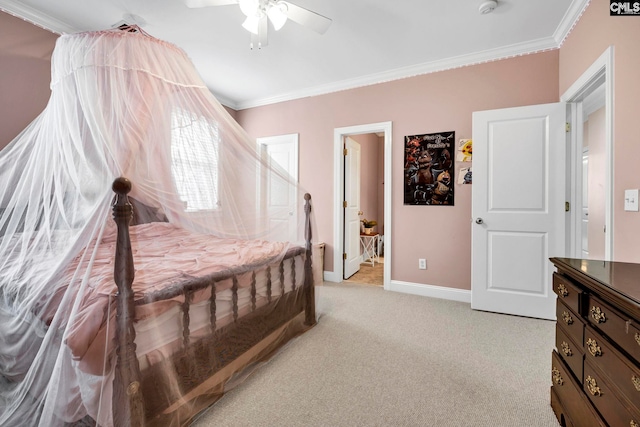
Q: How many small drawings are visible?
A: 2